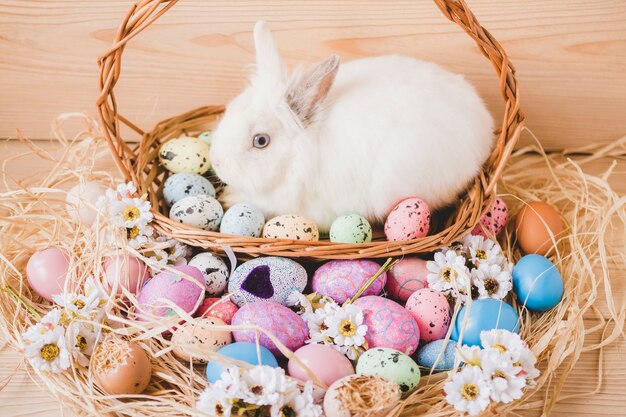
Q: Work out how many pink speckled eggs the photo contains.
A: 3